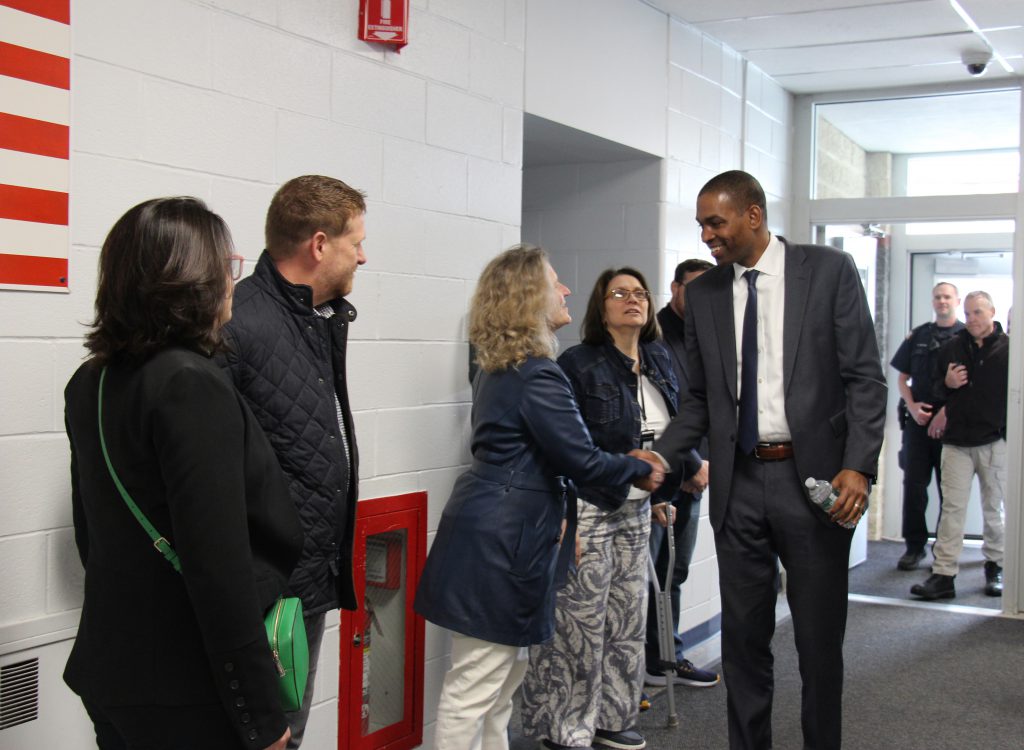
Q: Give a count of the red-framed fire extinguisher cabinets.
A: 1